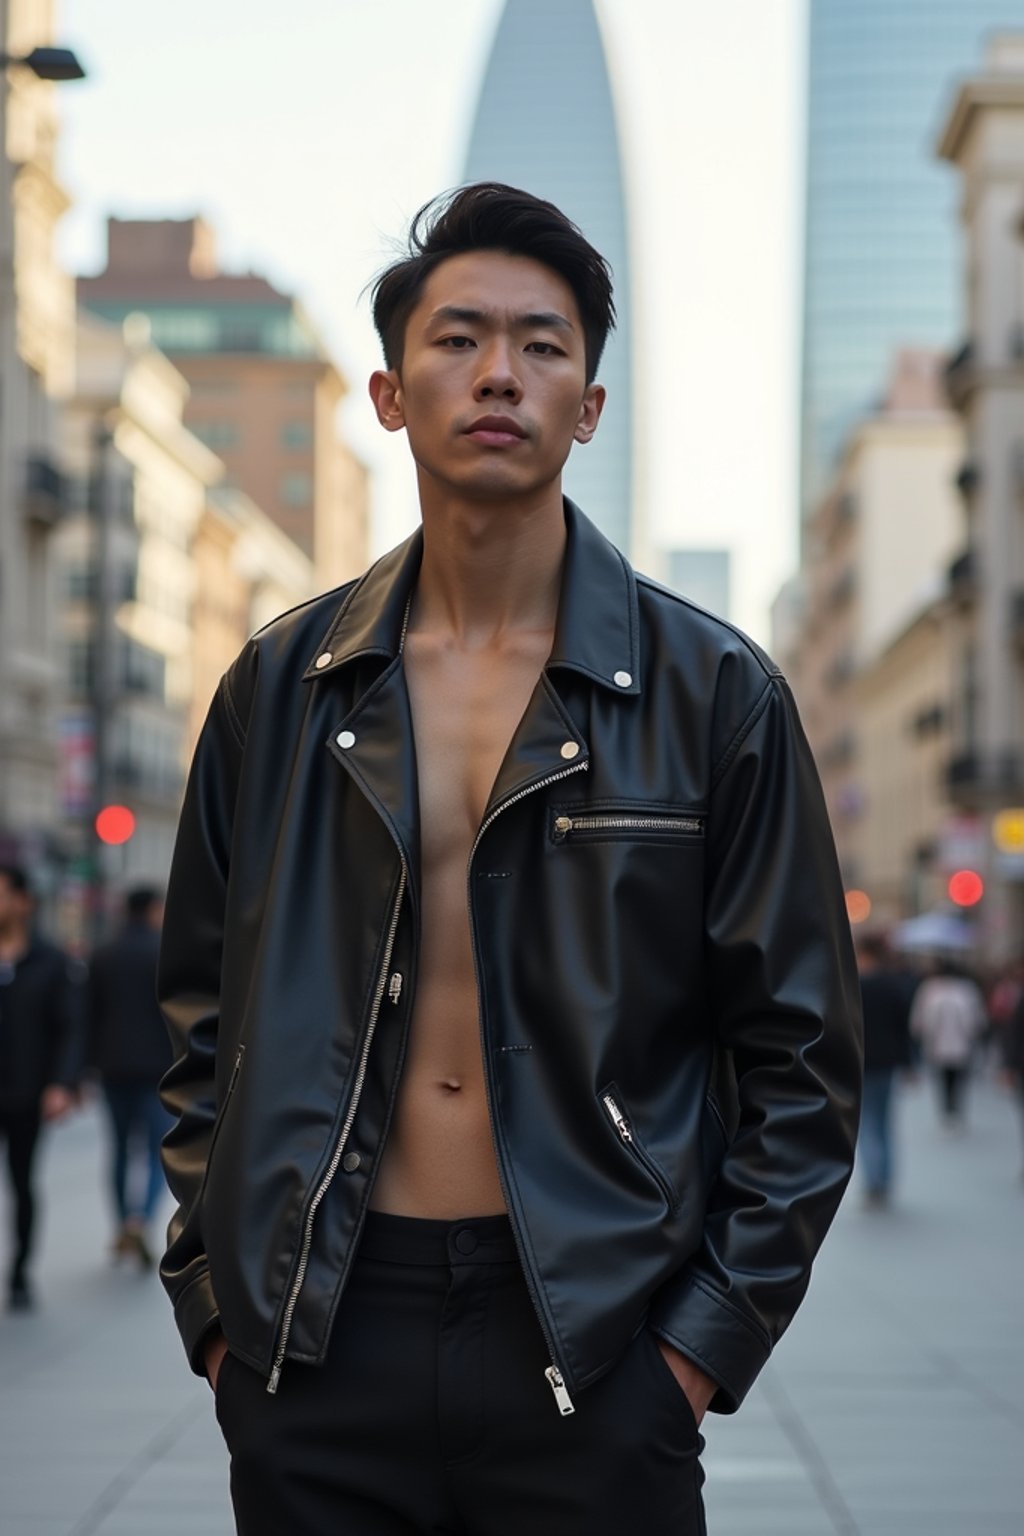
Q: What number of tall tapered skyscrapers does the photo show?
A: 1